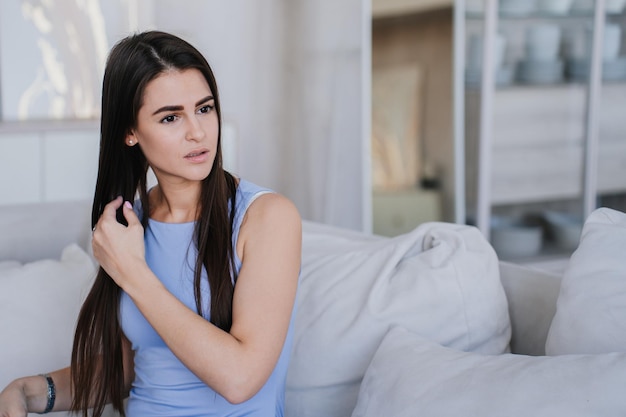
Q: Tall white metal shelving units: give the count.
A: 1